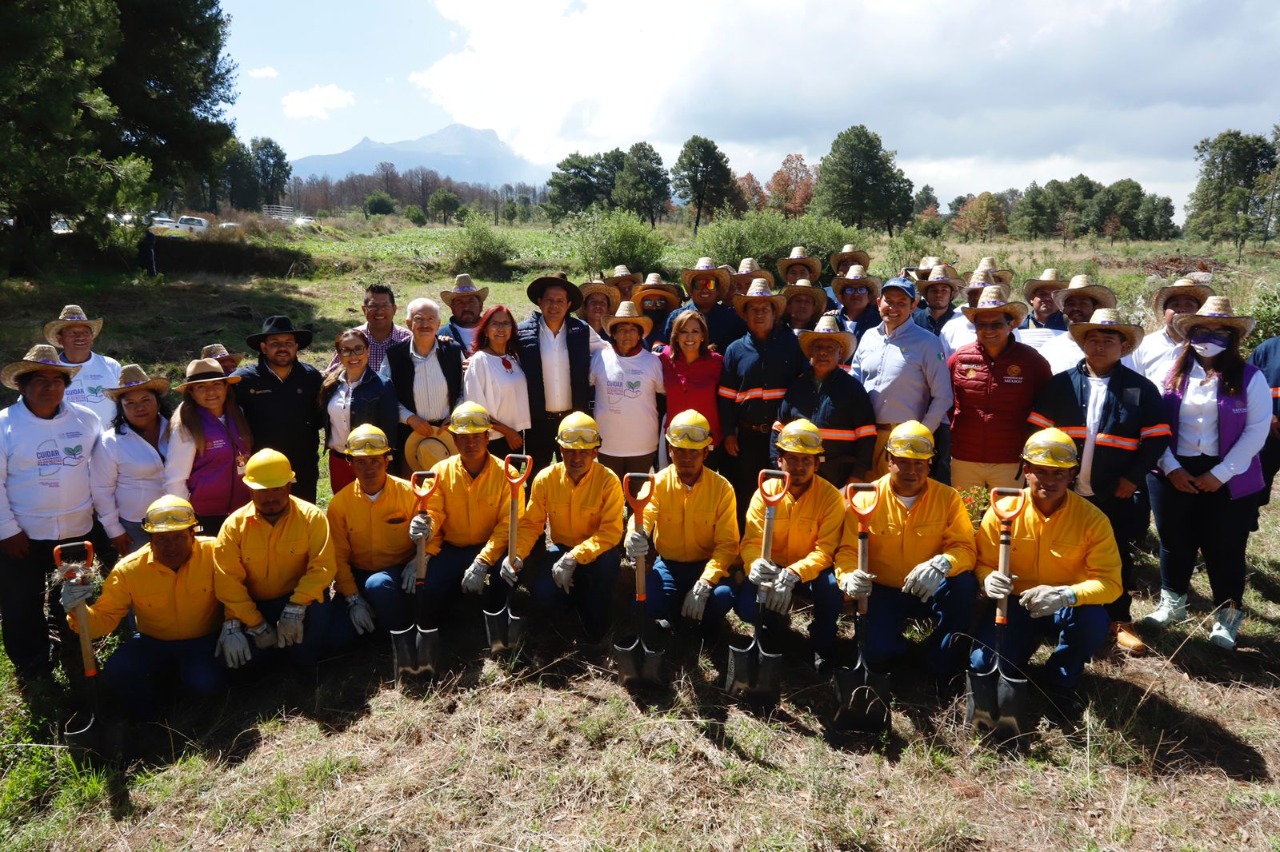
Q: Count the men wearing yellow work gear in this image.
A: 9